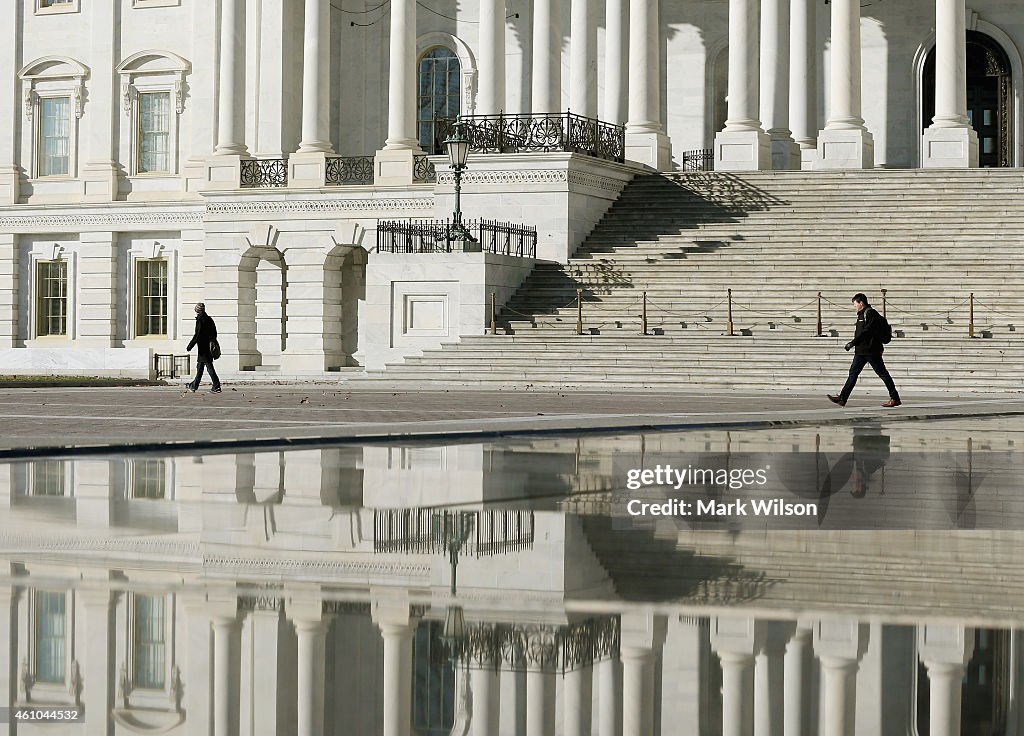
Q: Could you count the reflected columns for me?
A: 13